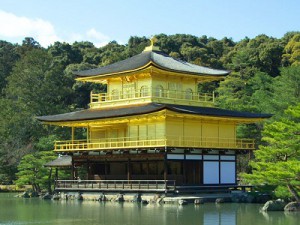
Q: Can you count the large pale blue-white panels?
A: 2